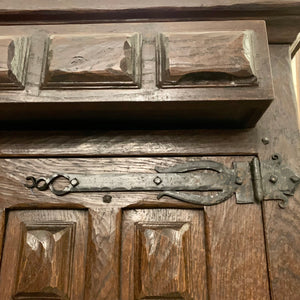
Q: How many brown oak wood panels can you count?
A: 5